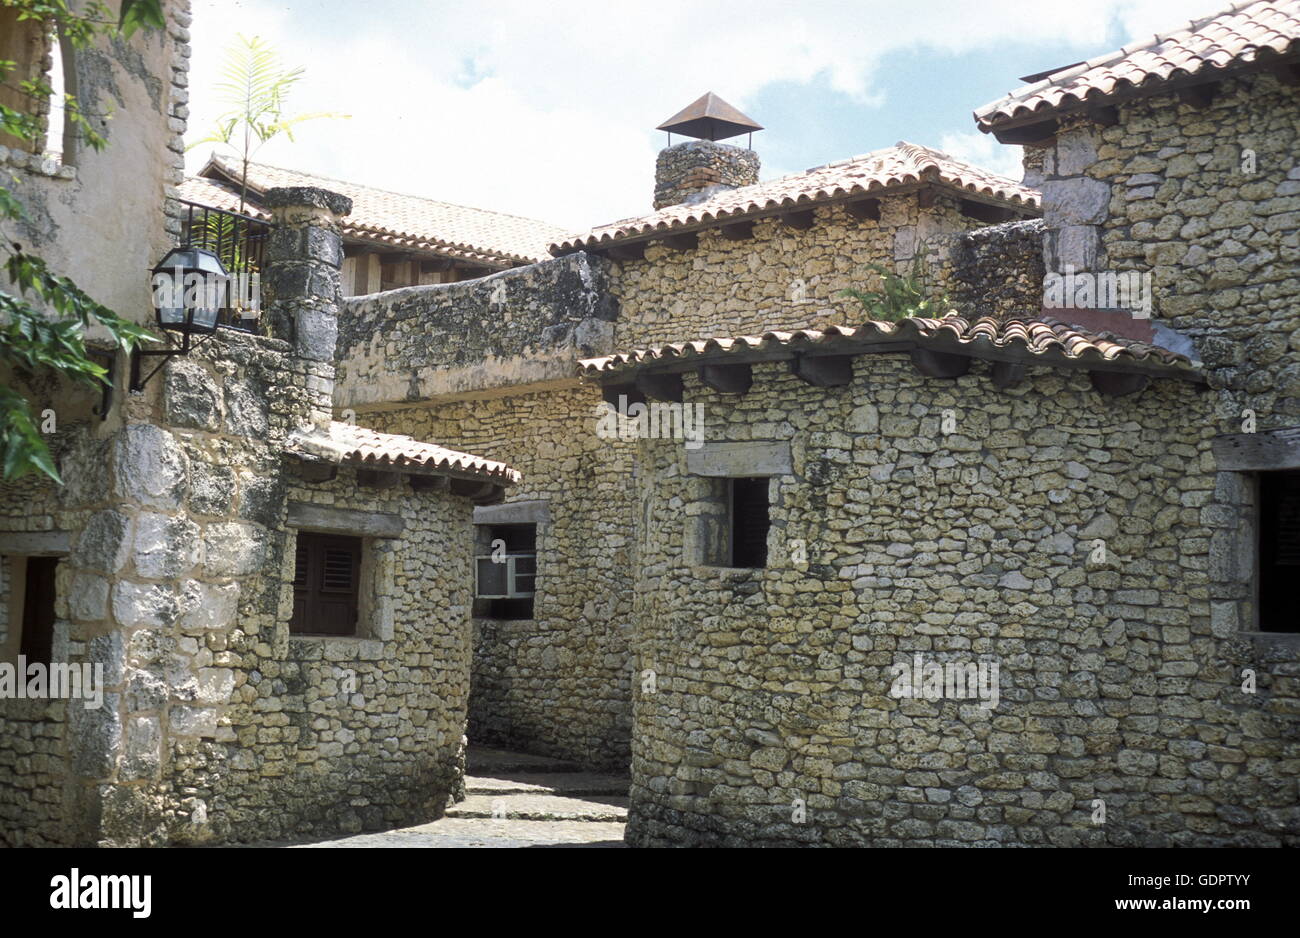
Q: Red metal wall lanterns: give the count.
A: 0